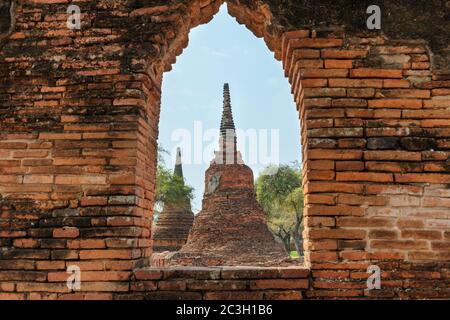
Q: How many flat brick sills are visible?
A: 1